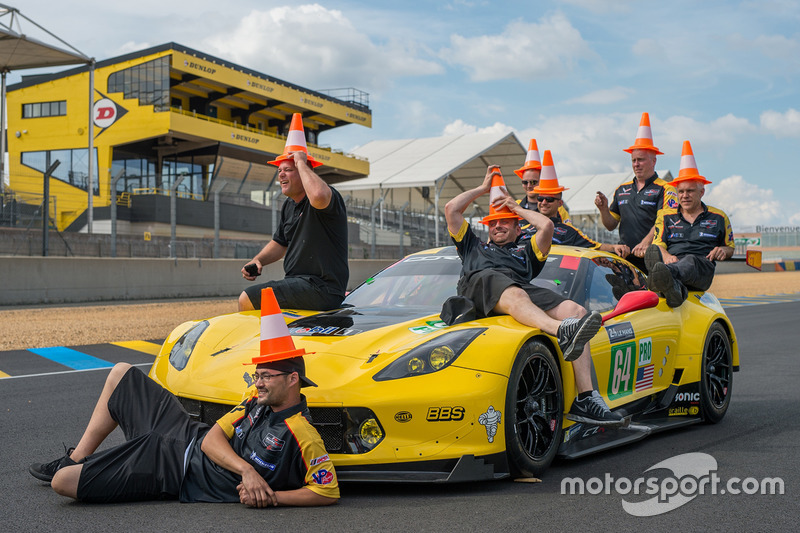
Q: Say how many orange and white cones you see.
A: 7